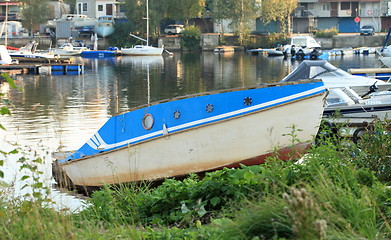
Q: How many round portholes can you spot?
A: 4